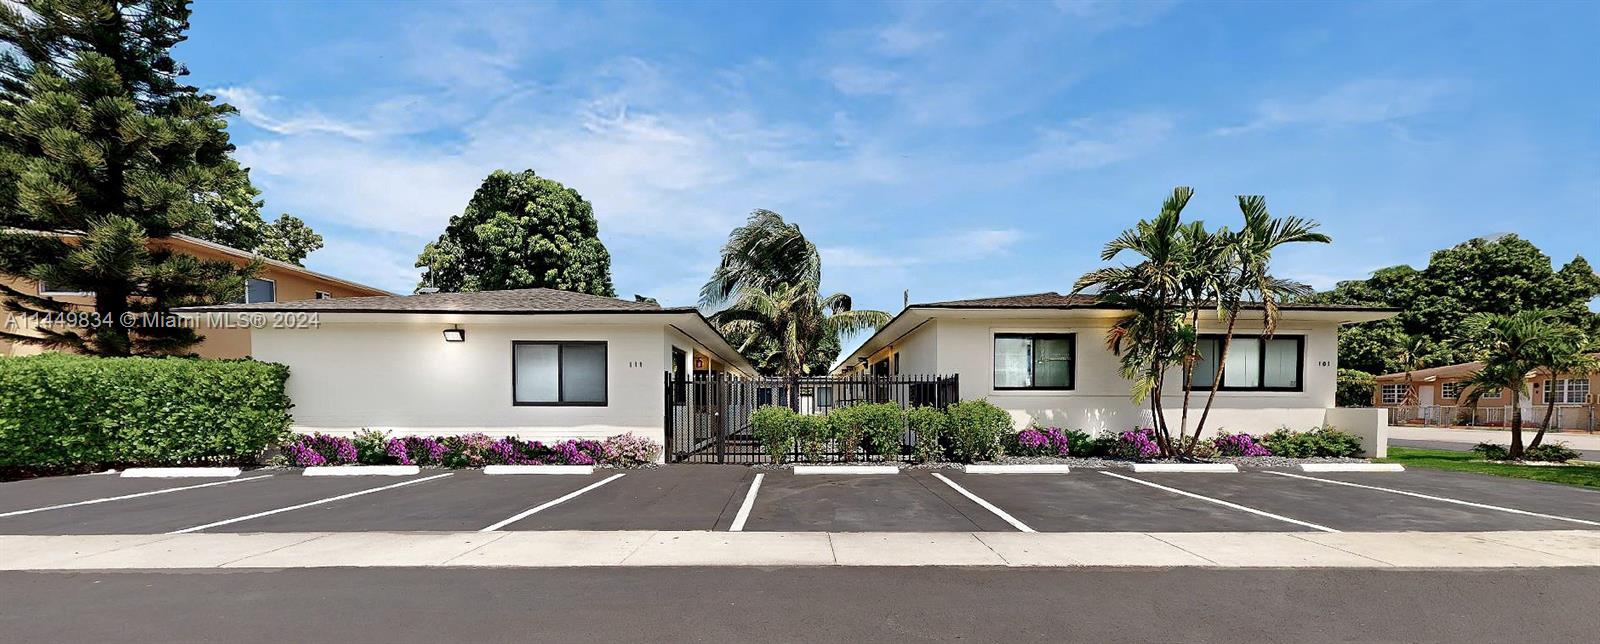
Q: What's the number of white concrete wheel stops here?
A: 7